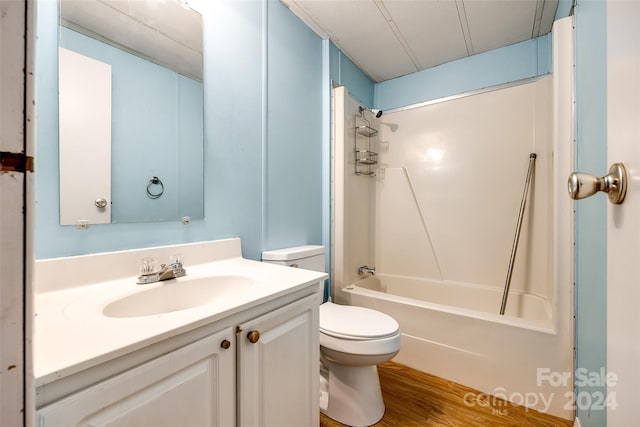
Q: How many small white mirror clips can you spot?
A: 2